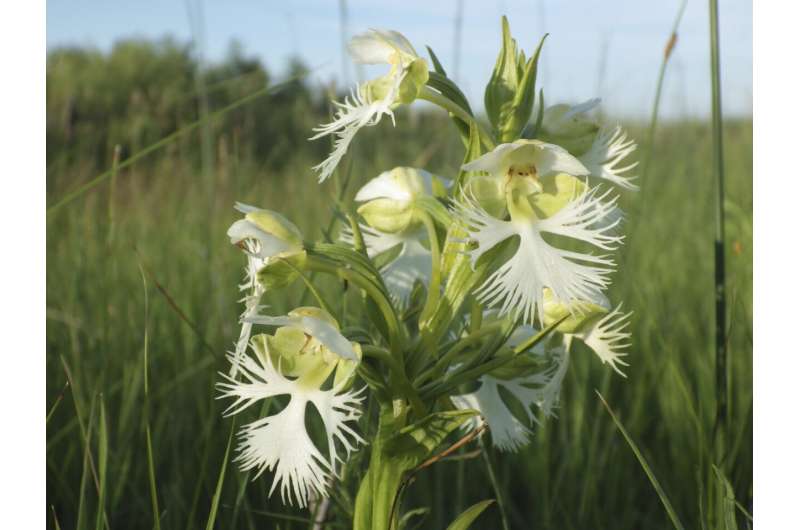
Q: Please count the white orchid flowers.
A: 8